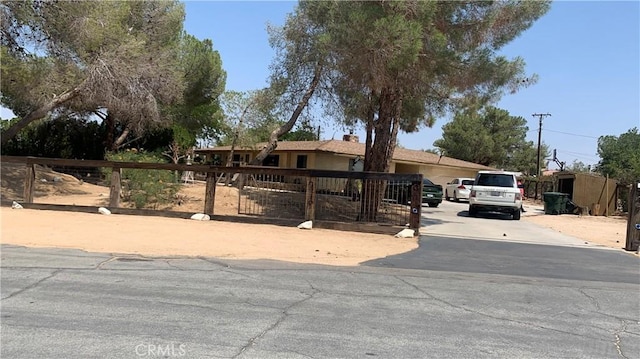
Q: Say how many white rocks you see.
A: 5